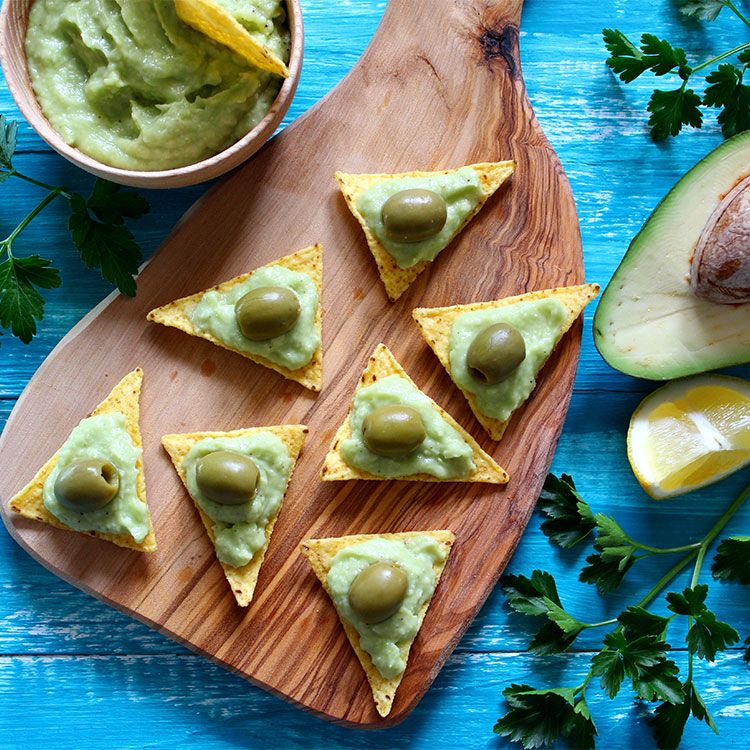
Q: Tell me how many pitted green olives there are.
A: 7